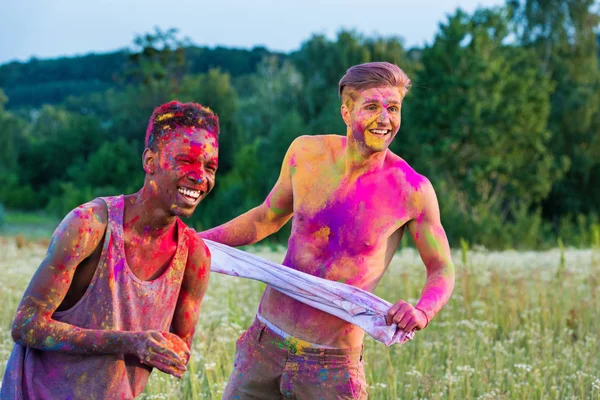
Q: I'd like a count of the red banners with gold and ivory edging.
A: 0